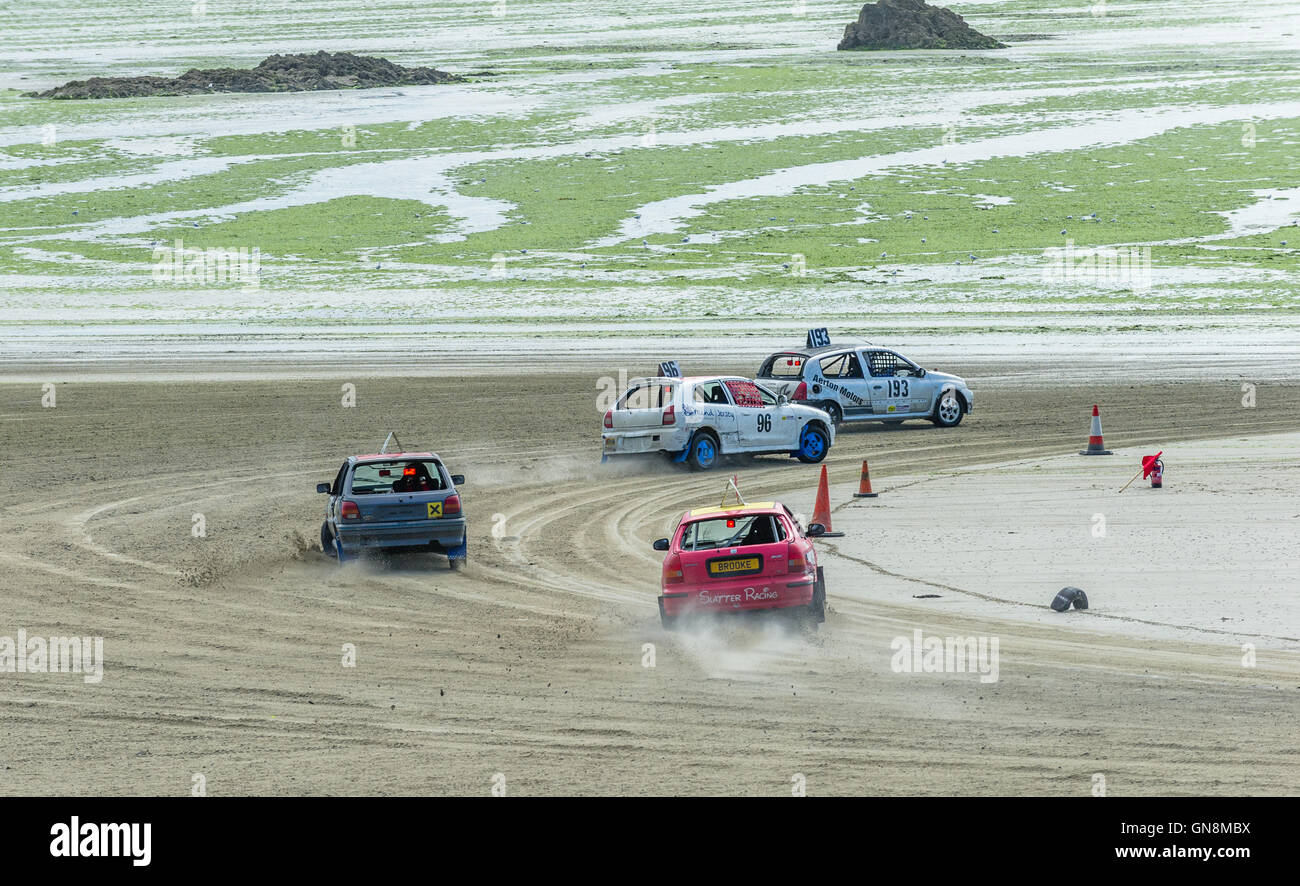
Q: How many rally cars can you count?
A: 4